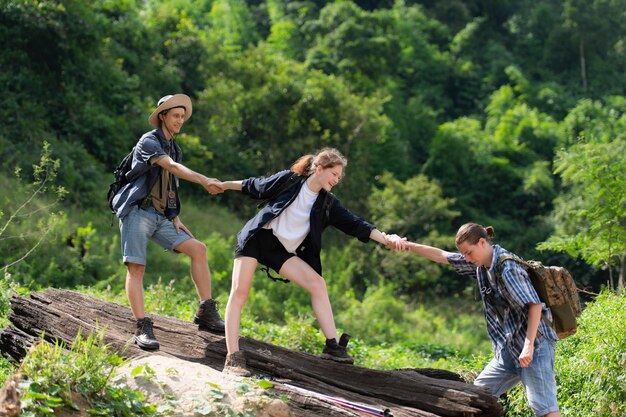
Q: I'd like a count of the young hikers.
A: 3